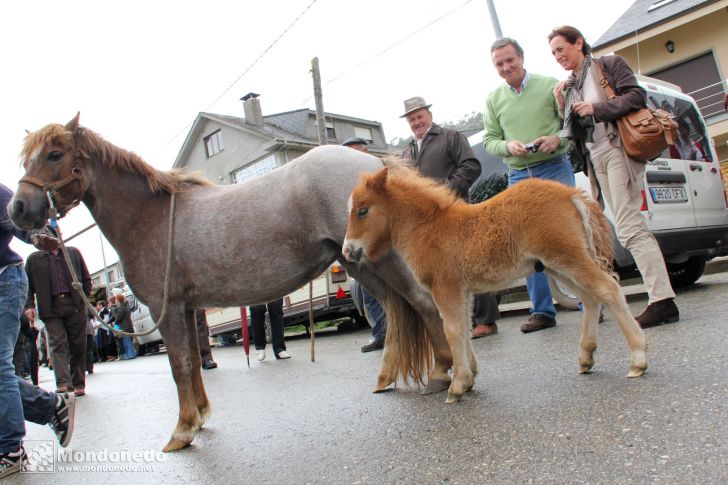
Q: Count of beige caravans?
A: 1